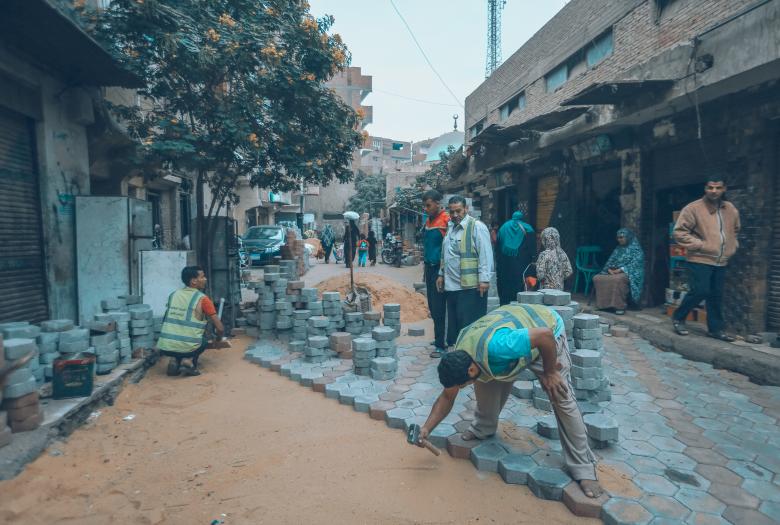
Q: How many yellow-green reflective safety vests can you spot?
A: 3